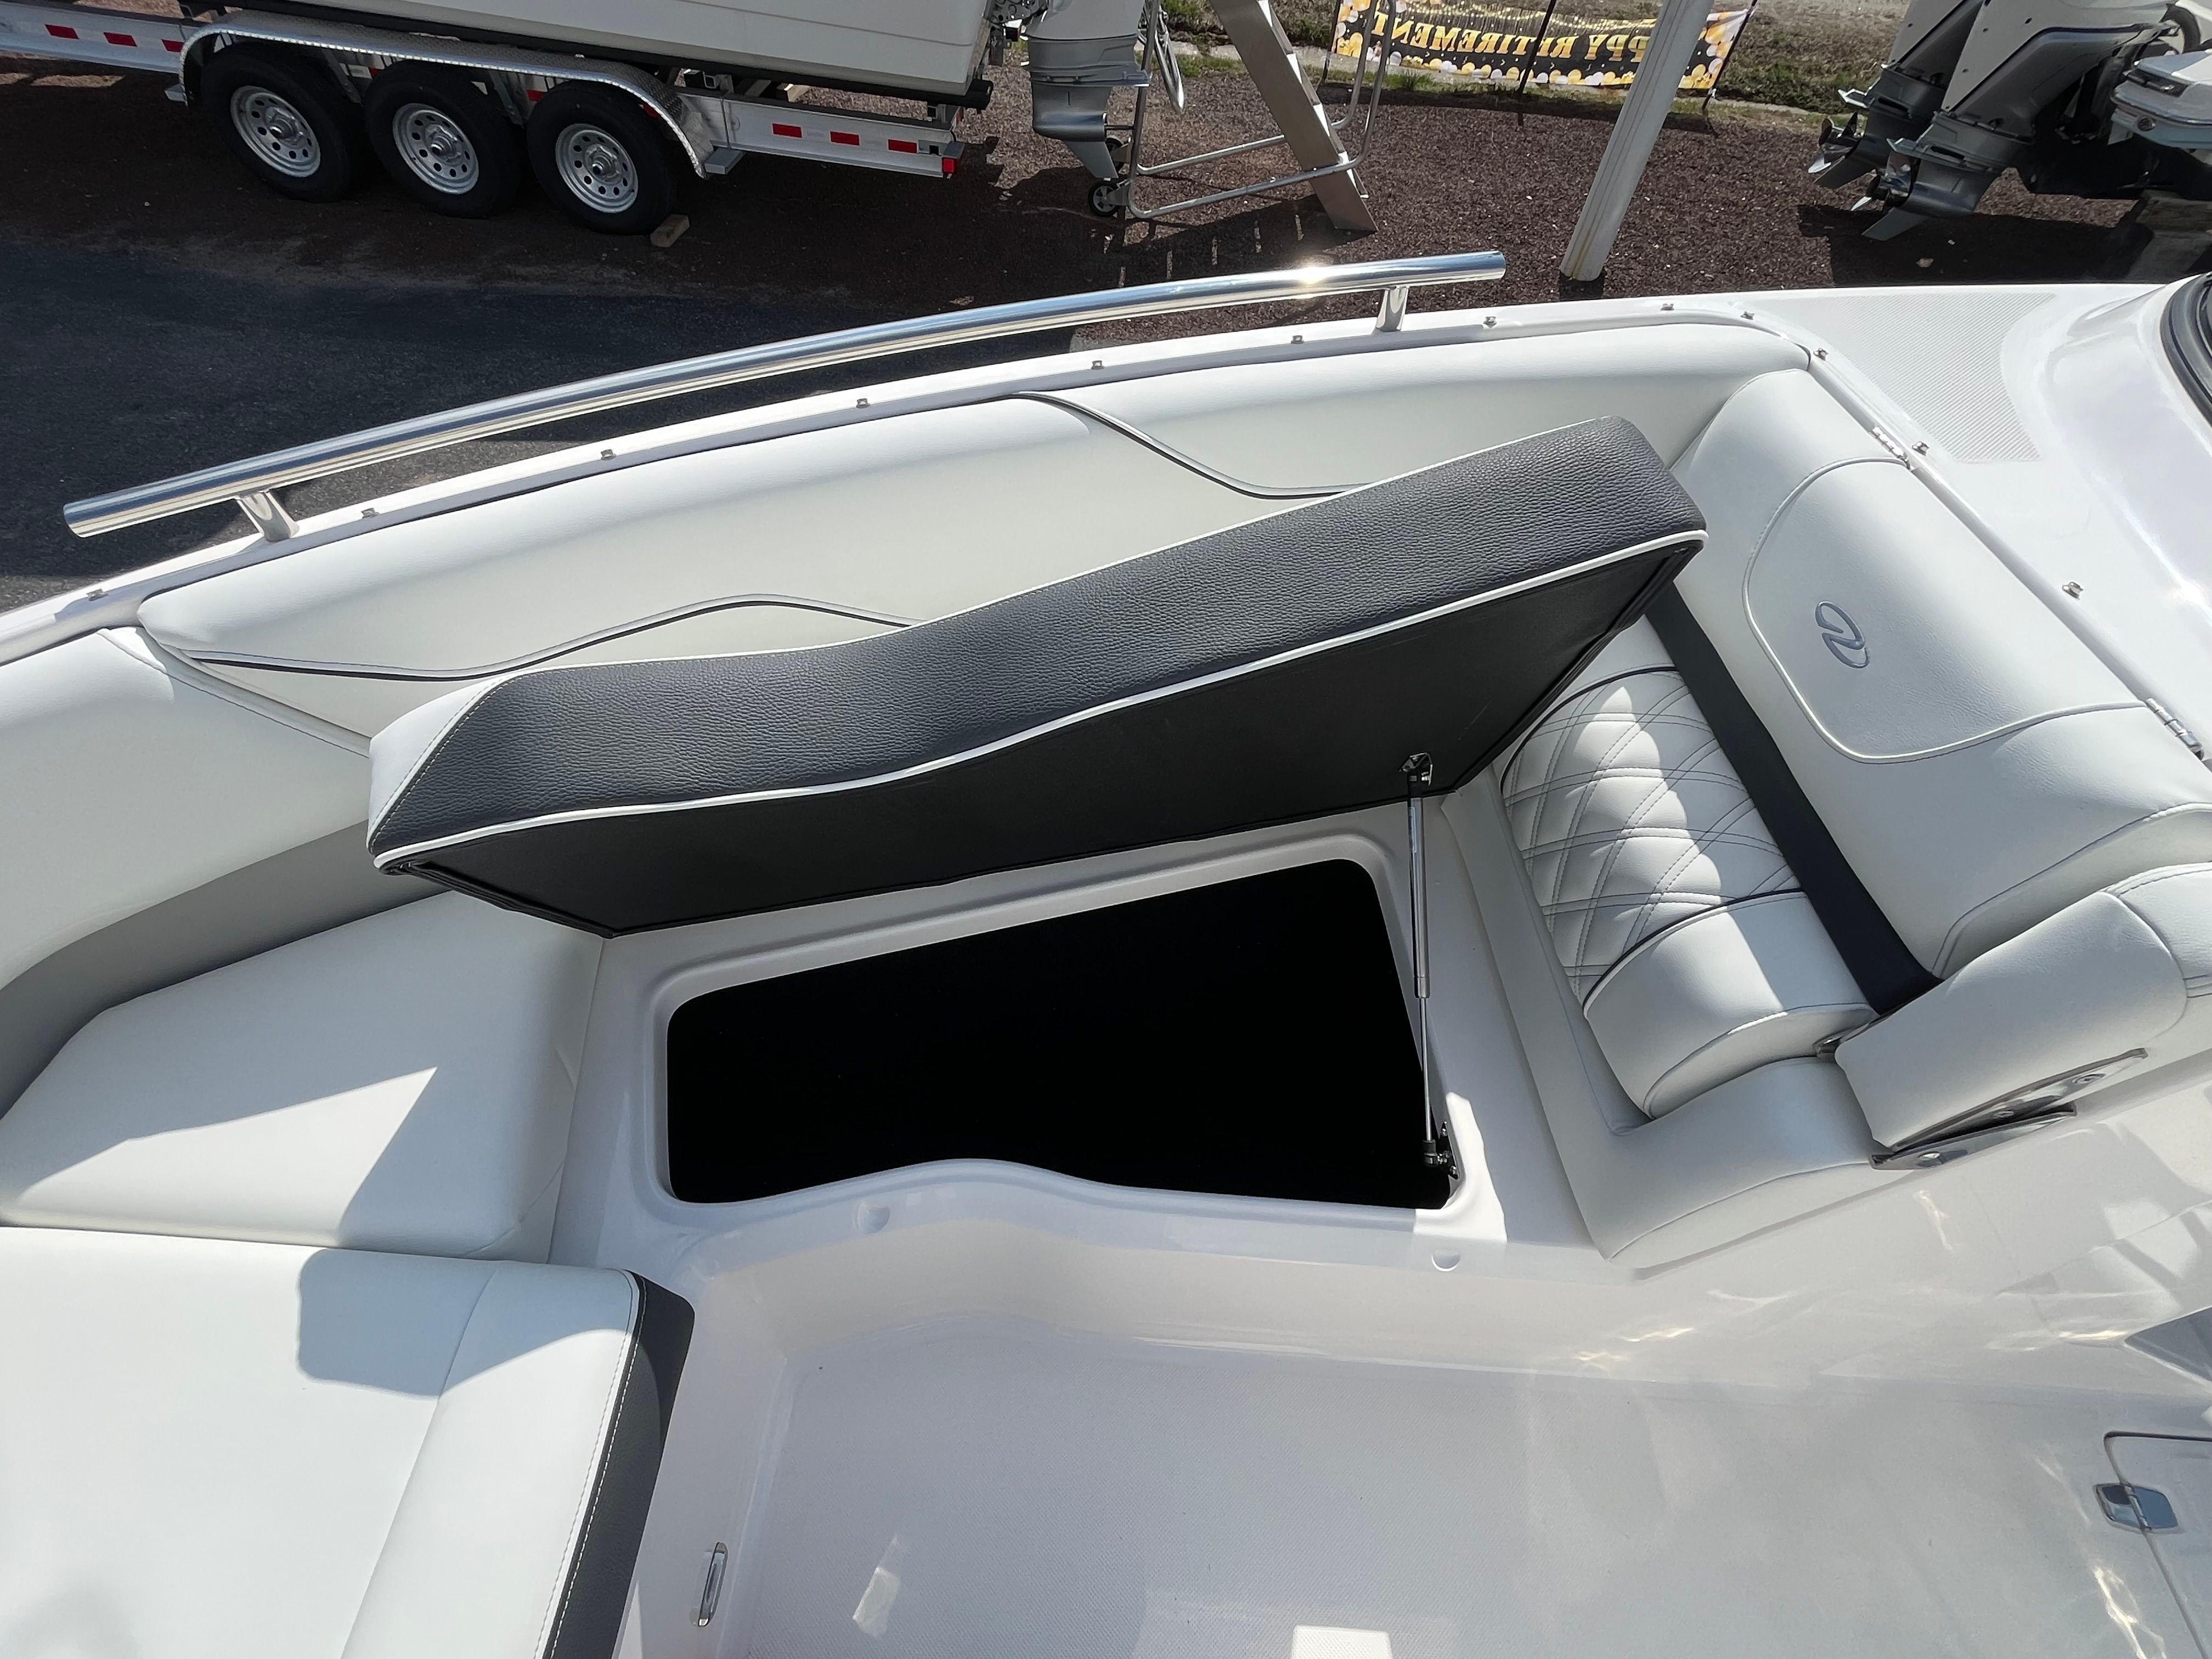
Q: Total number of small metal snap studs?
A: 12